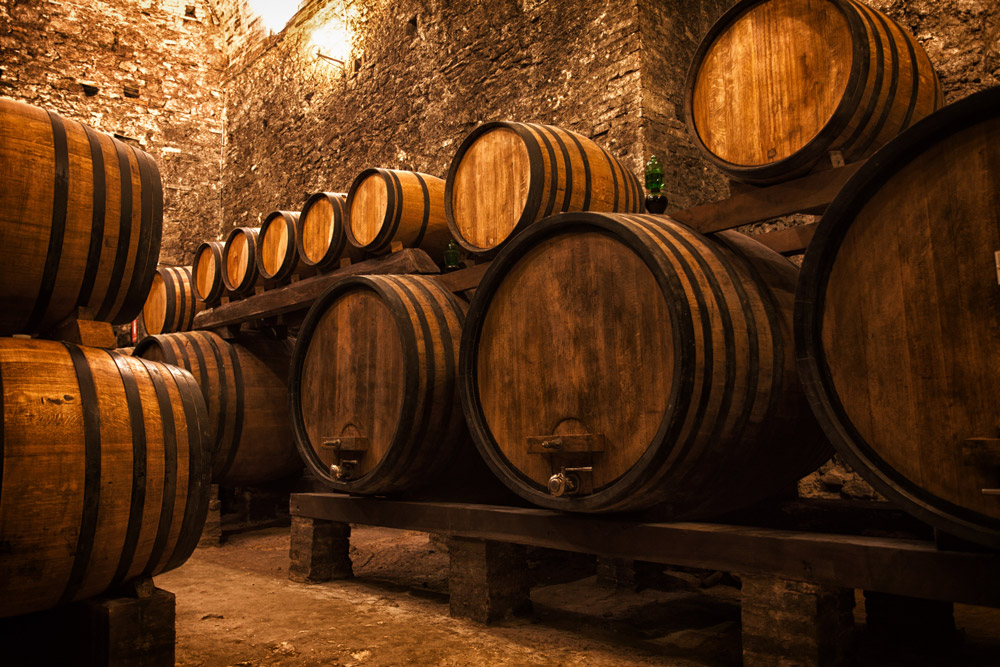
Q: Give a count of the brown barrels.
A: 14